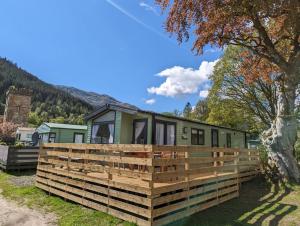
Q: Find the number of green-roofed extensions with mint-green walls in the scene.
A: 1